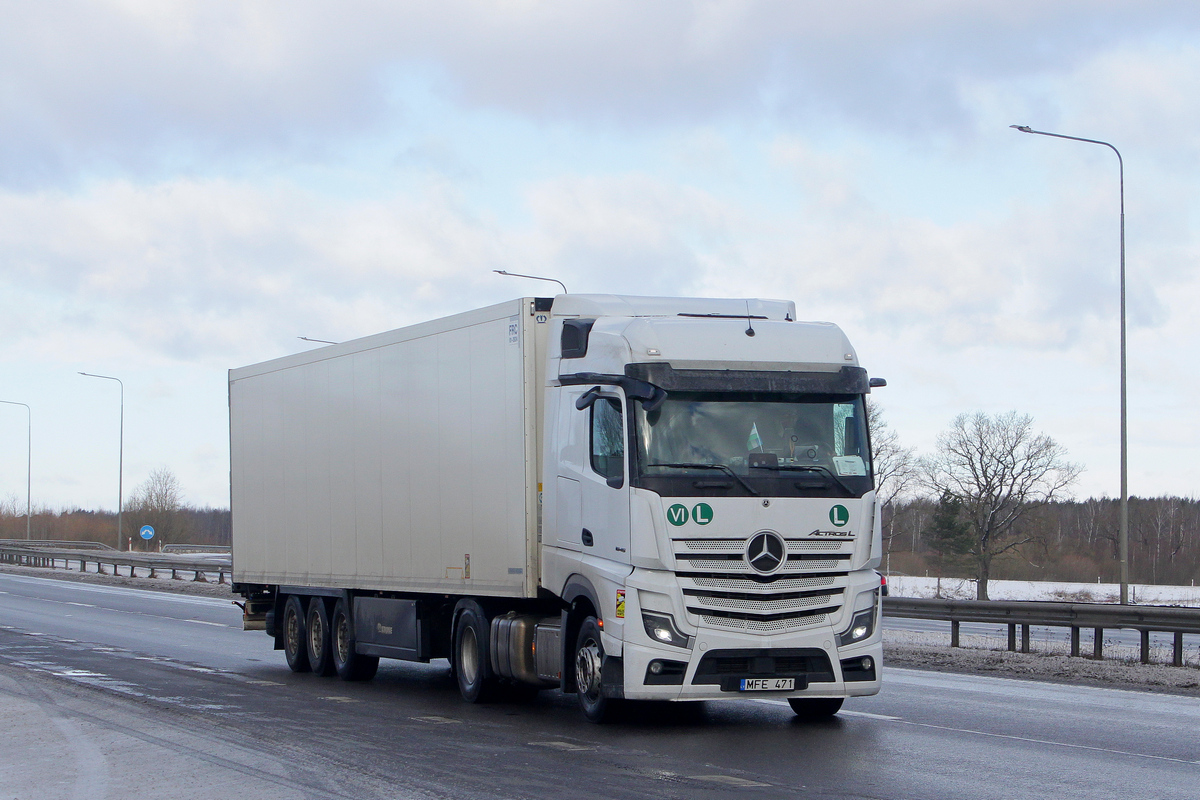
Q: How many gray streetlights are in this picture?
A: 5